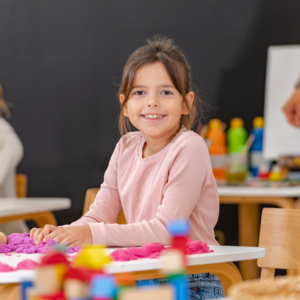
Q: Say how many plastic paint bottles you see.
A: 3